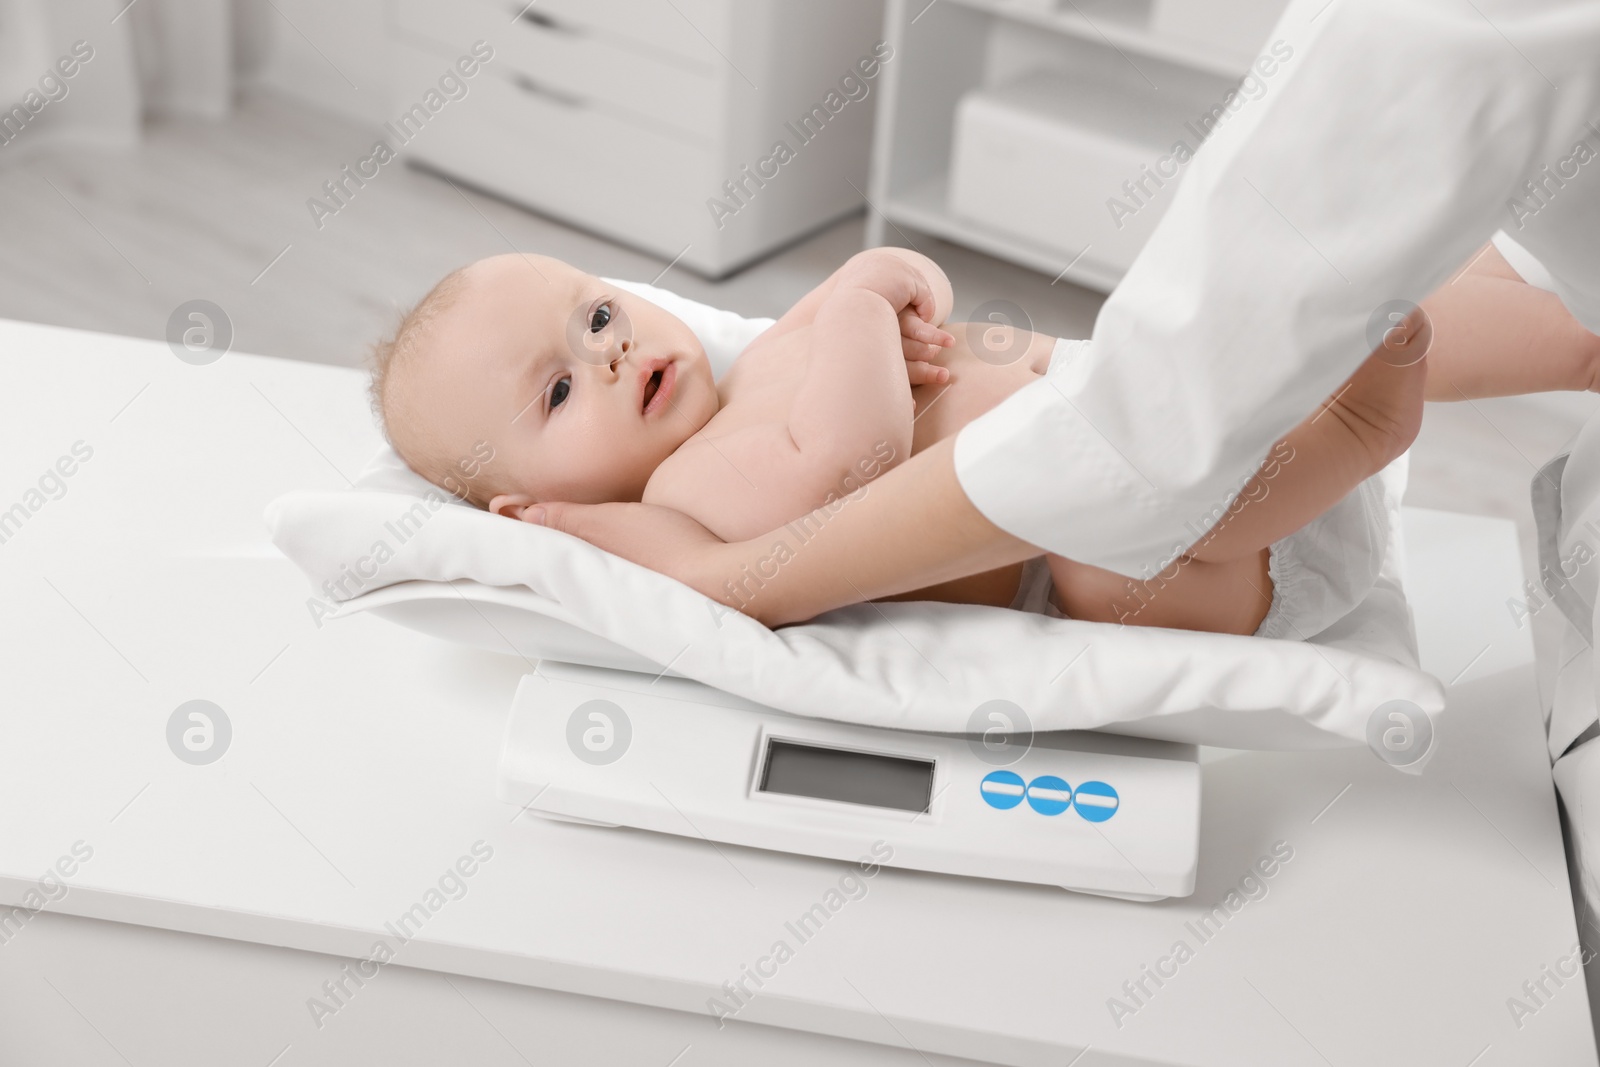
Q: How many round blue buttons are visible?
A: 3